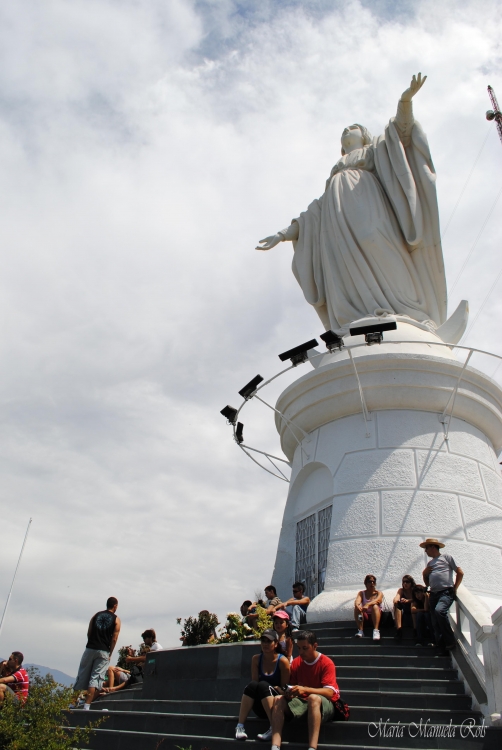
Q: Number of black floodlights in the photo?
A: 6